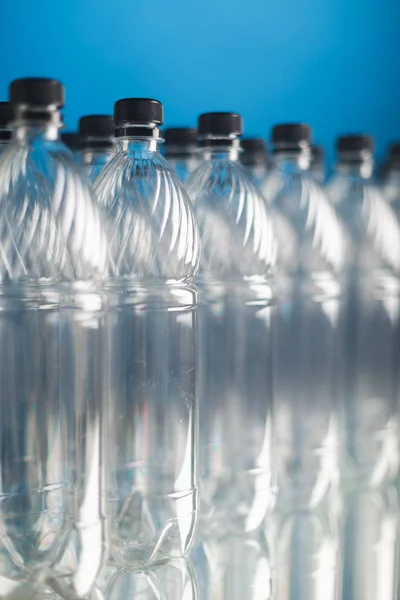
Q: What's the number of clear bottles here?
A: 12